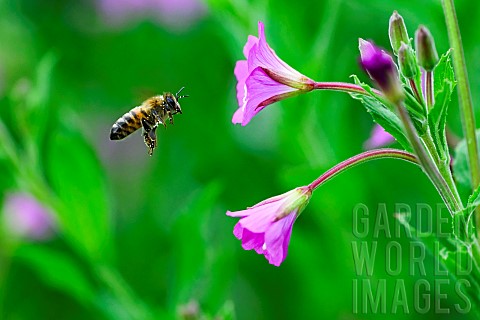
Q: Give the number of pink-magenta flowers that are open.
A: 2